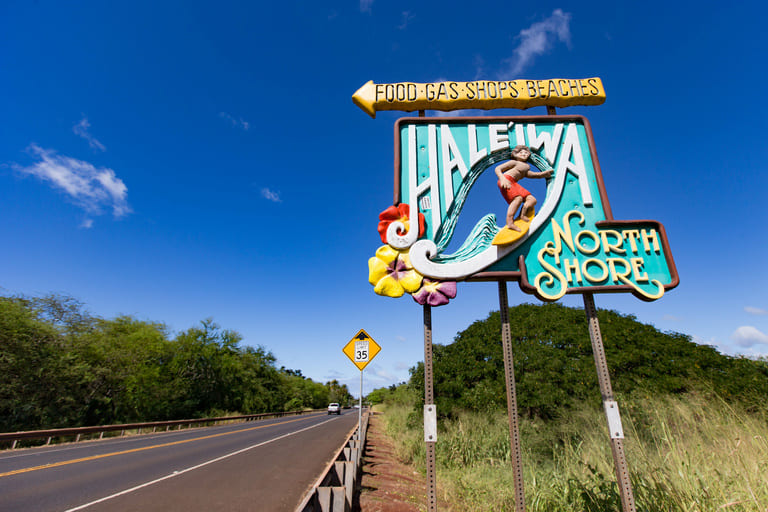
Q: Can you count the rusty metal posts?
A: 3